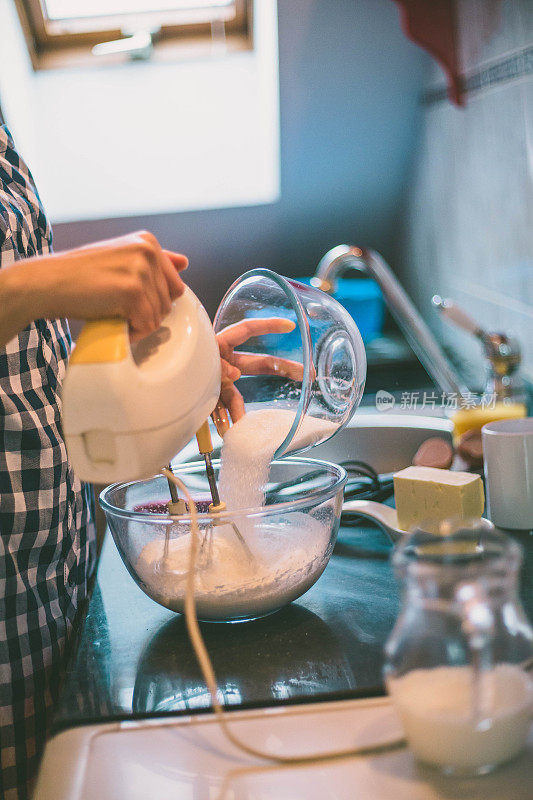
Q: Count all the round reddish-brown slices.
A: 2